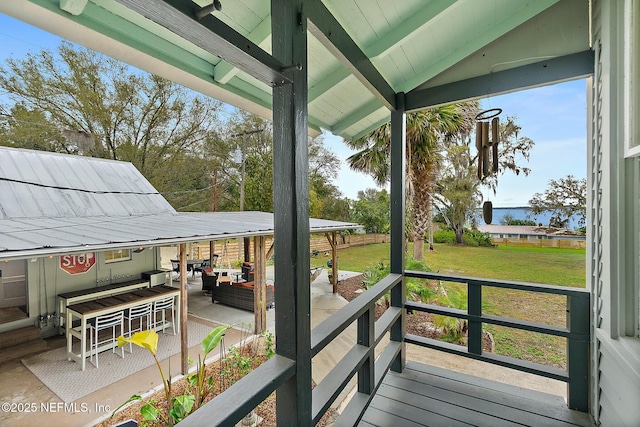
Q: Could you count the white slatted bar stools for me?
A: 3